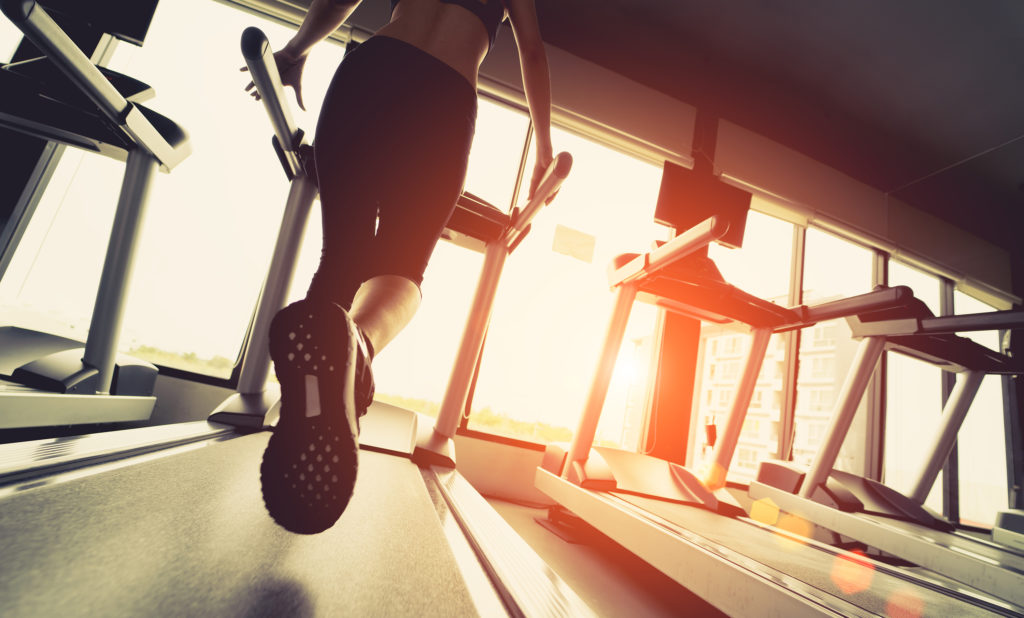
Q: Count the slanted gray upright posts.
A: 7